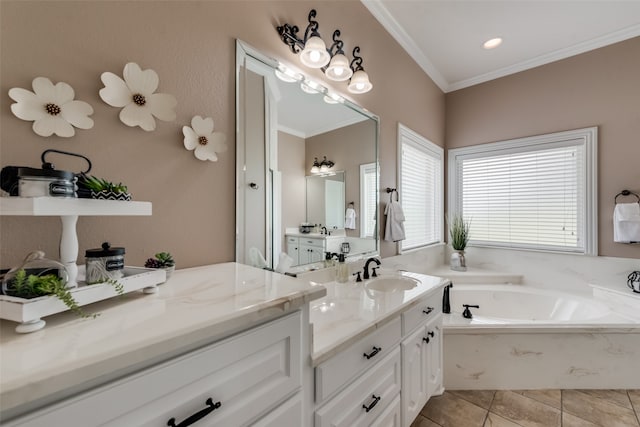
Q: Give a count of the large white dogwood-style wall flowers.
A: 3